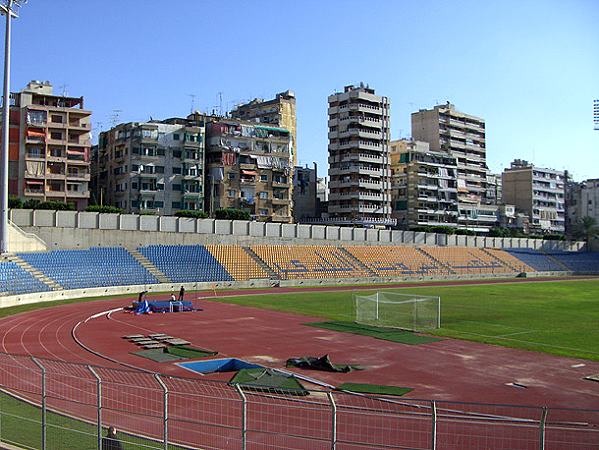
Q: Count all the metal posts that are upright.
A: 7